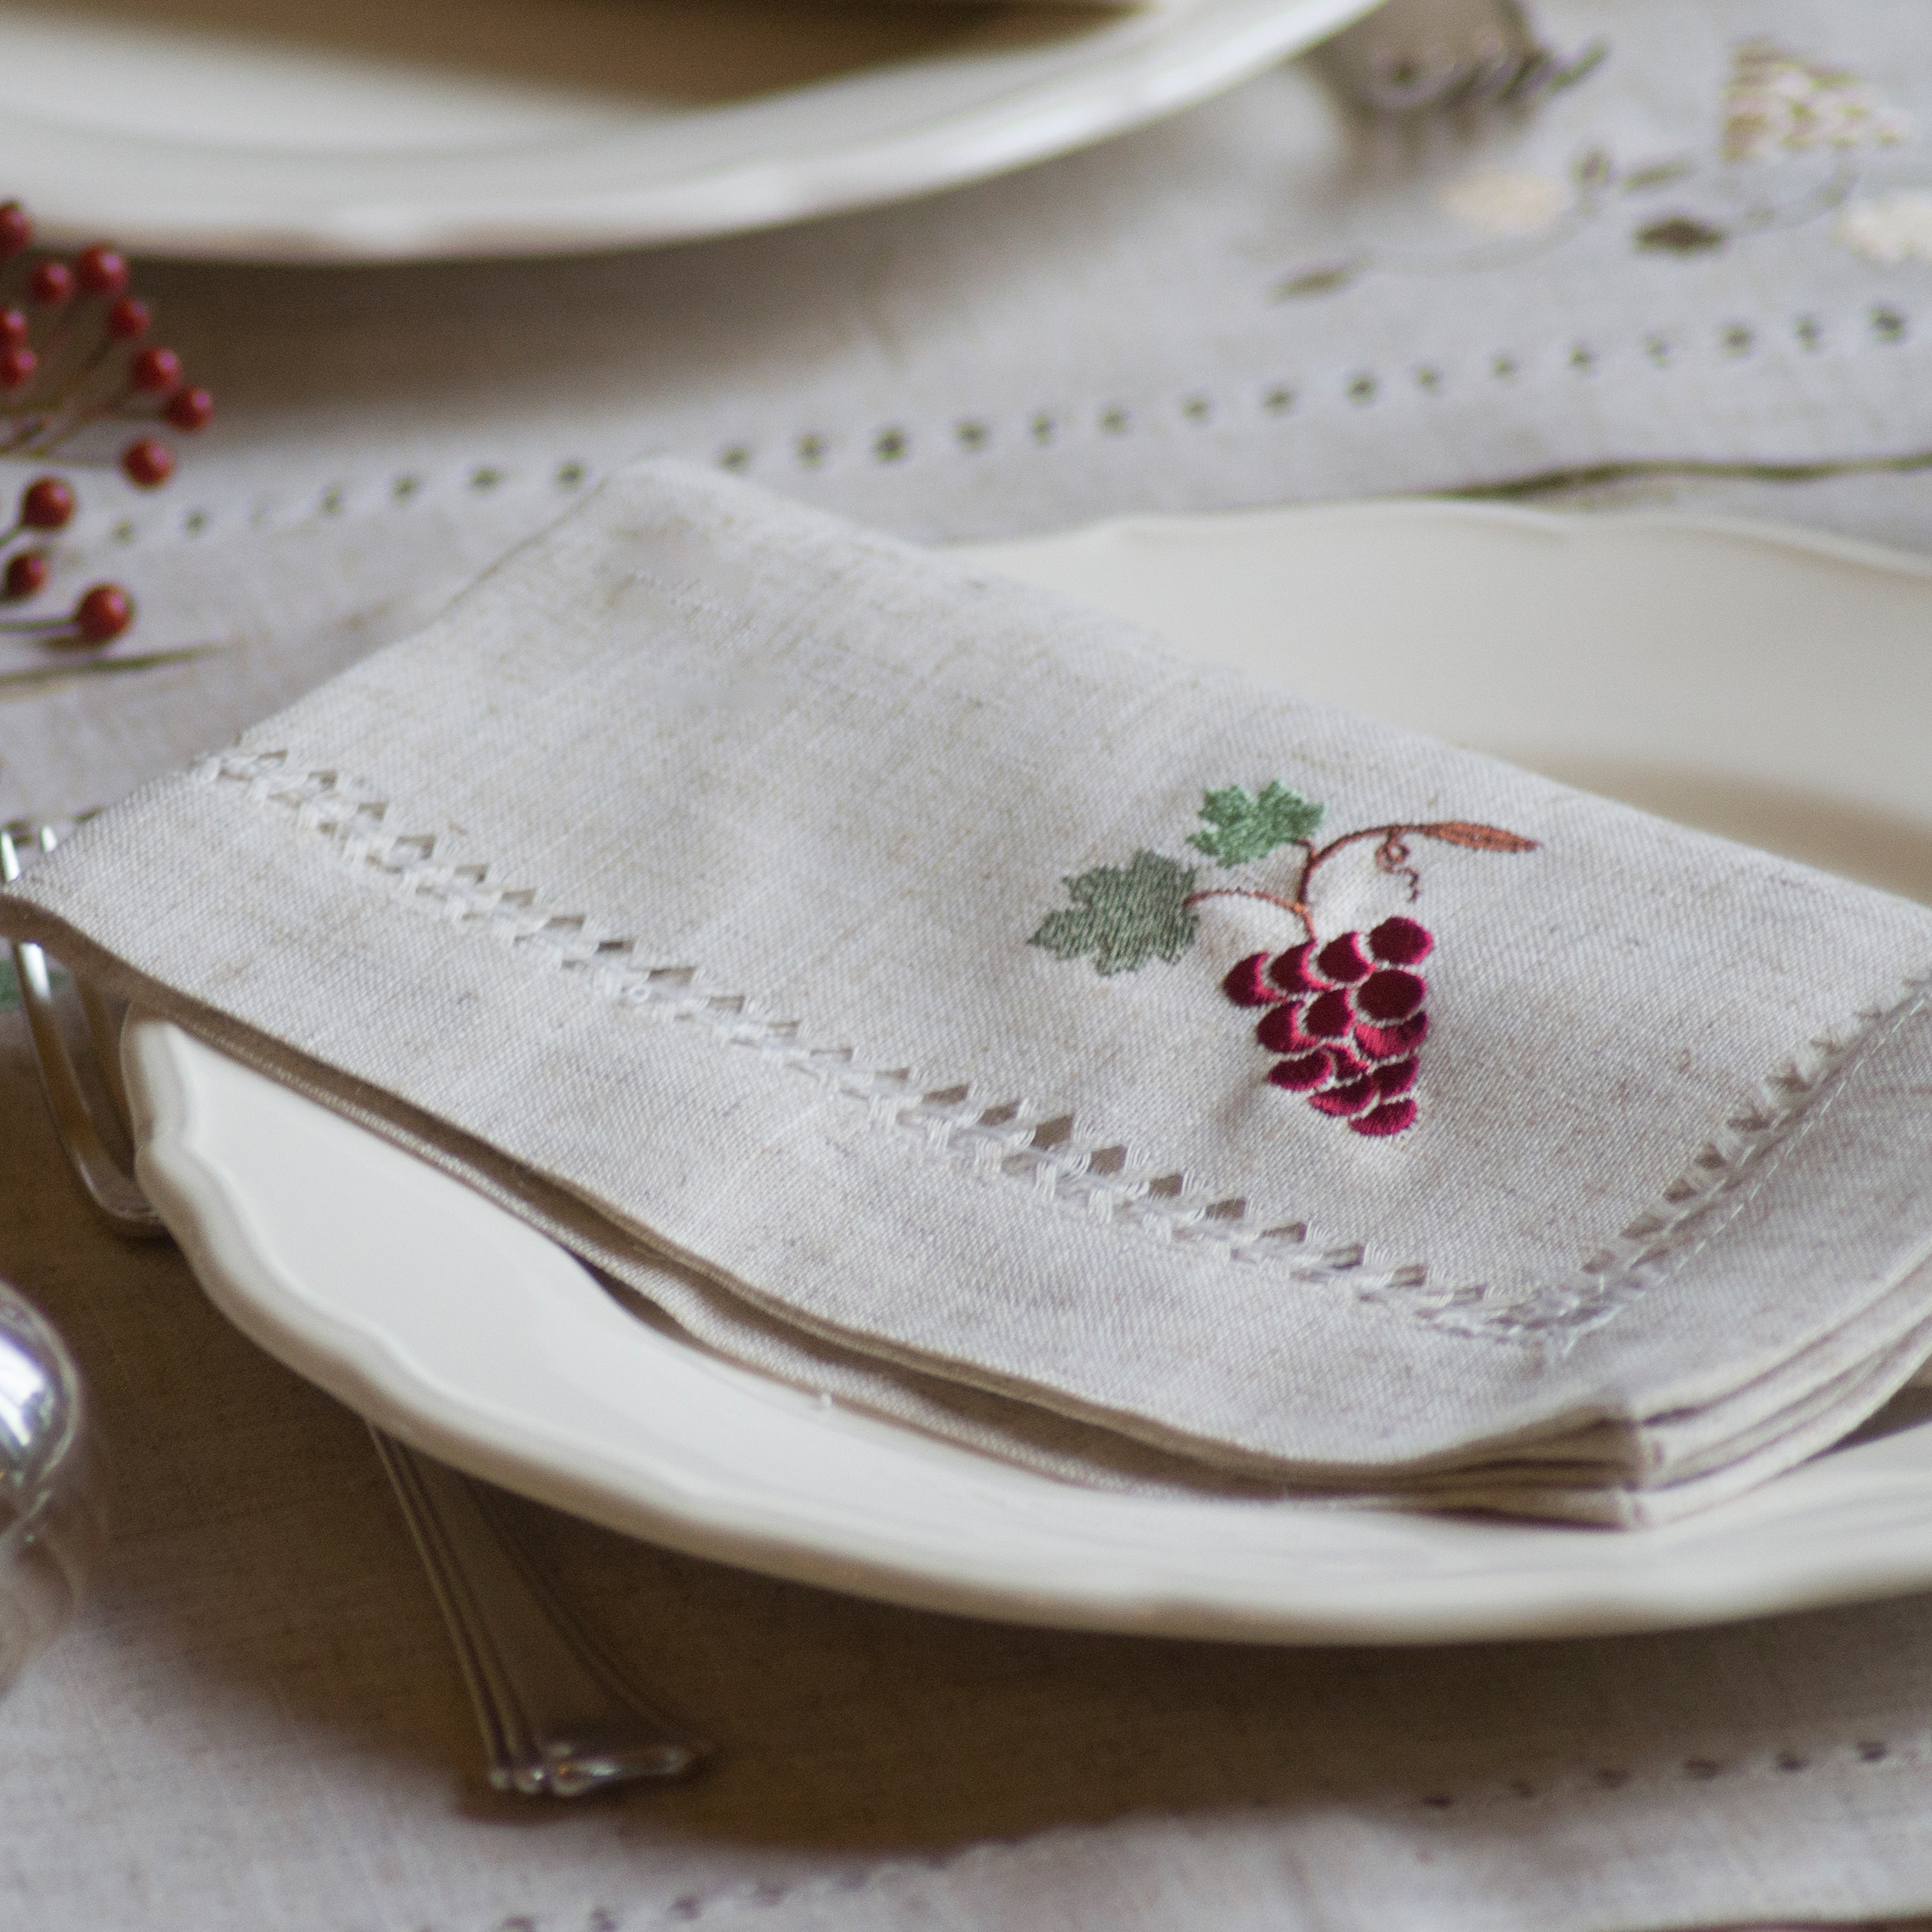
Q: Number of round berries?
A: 12